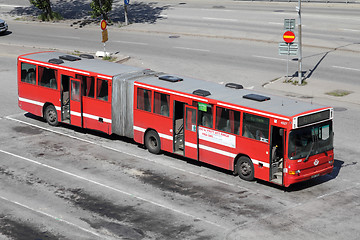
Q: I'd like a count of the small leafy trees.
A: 2